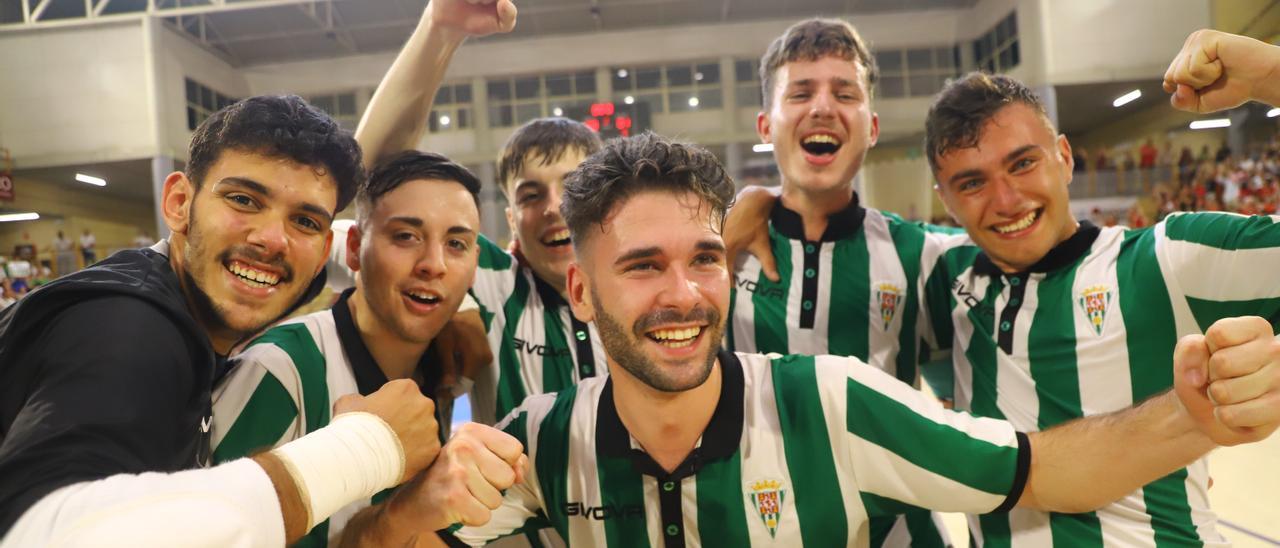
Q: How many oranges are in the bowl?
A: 0